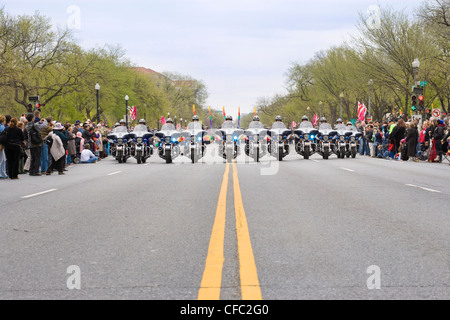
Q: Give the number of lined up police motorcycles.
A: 11